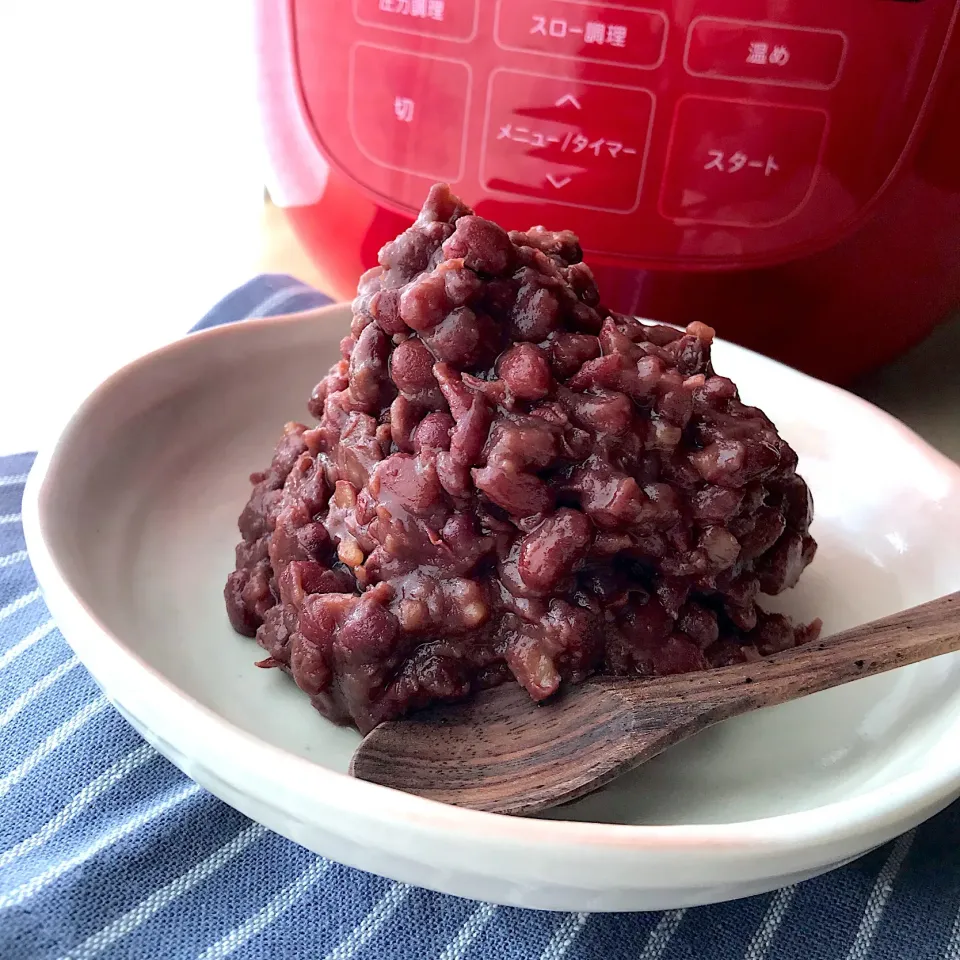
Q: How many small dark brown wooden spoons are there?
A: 1